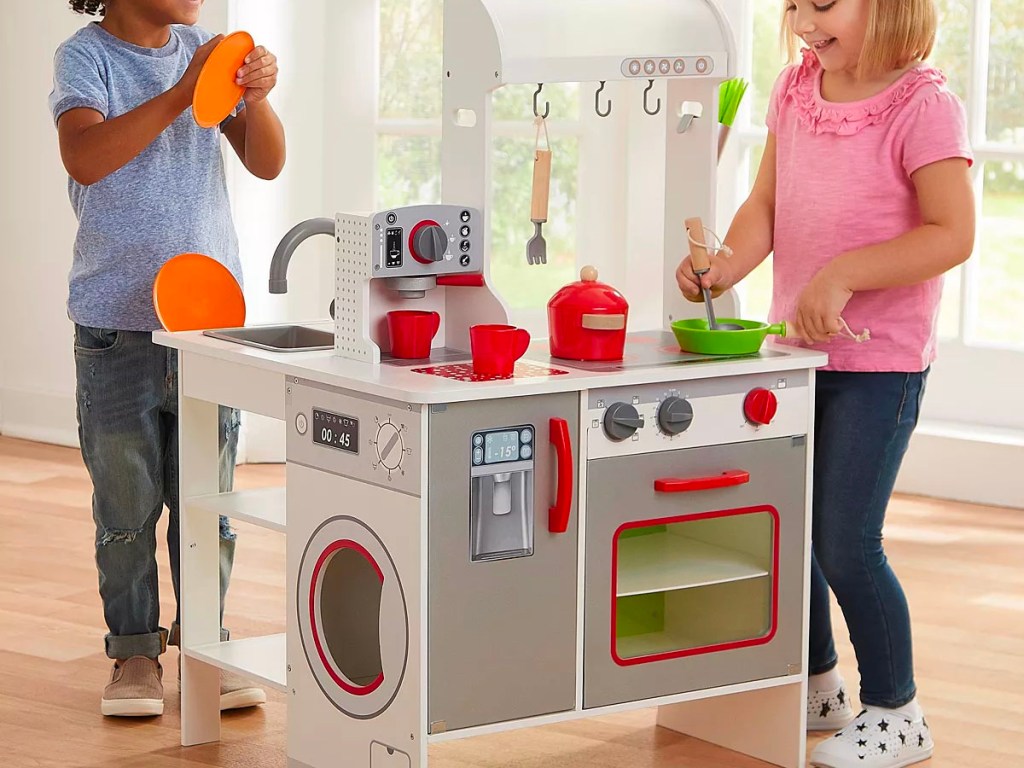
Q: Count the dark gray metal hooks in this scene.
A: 3